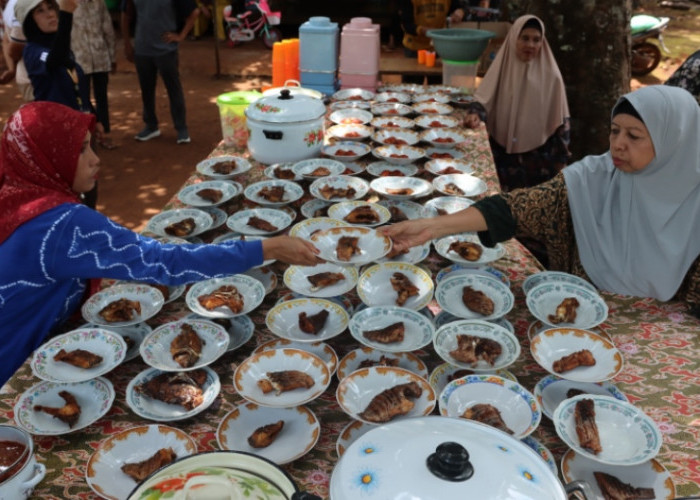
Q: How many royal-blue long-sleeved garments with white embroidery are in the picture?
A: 1